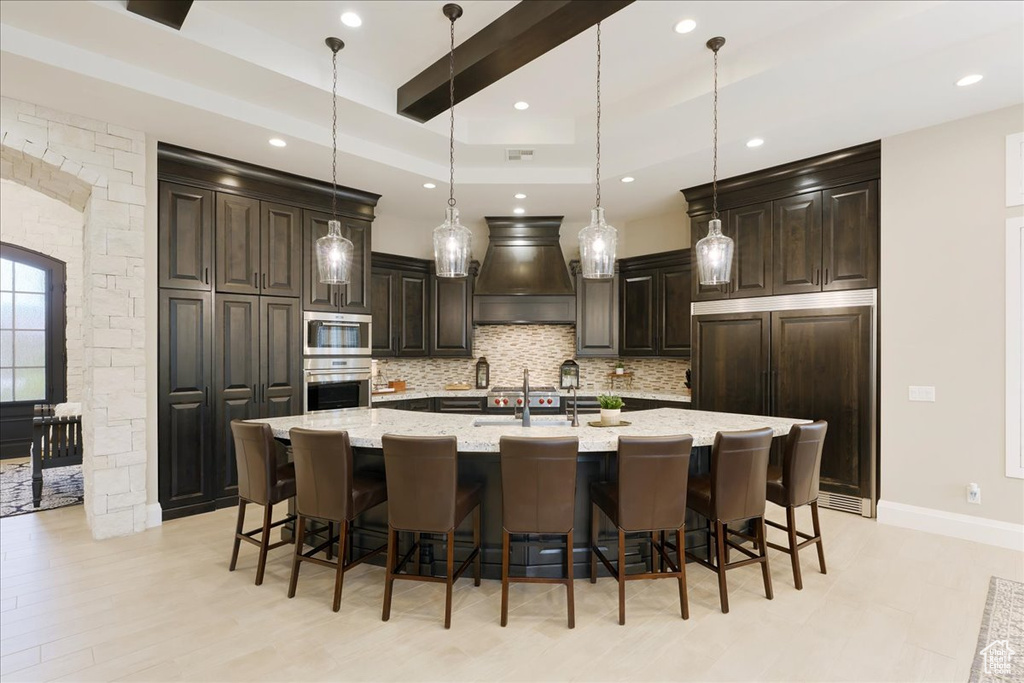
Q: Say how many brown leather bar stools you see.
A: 7